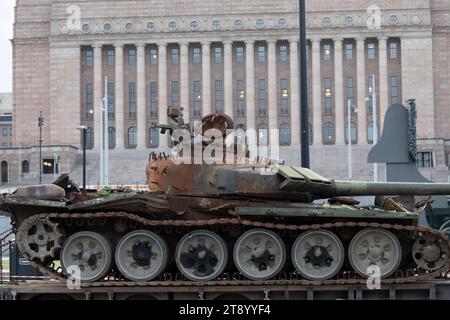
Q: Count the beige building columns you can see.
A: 14